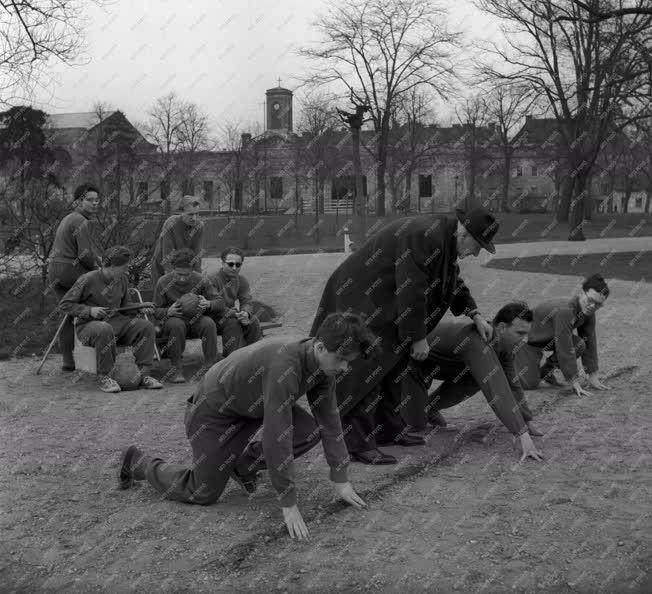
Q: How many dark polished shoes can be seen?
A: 2